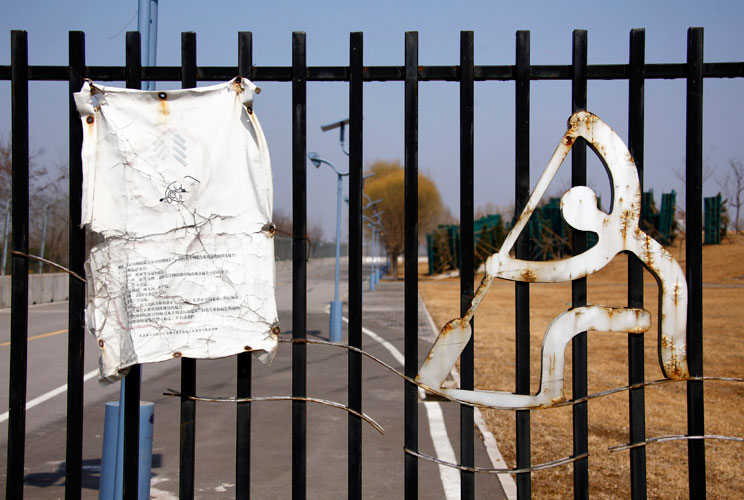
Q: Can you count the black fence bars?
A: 13